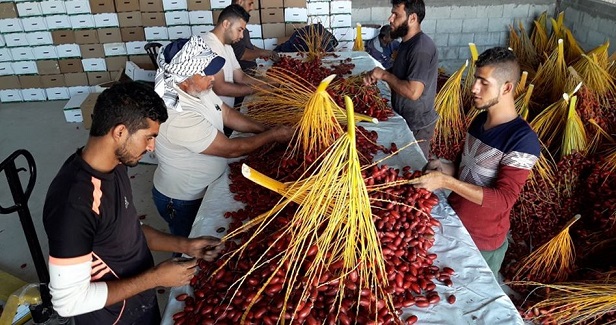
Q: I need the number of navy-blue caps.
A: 1